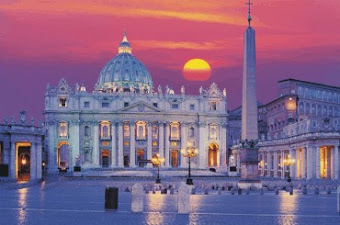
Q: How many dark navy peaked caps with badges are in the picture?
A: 0